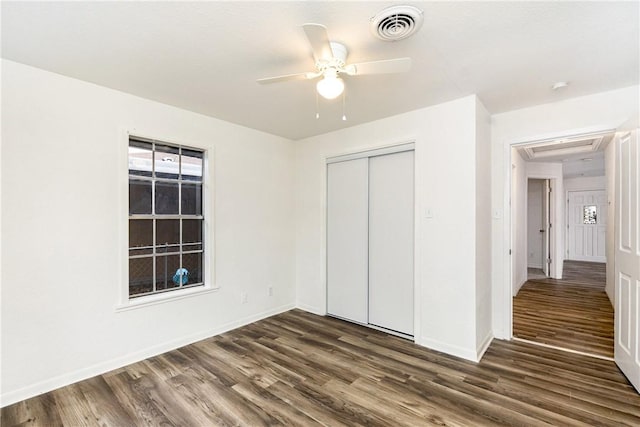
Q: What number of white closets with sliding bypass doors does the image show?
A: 1